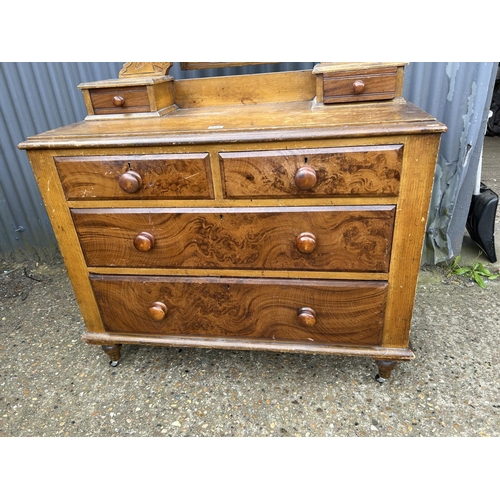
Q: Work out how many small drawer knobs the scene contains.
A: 2